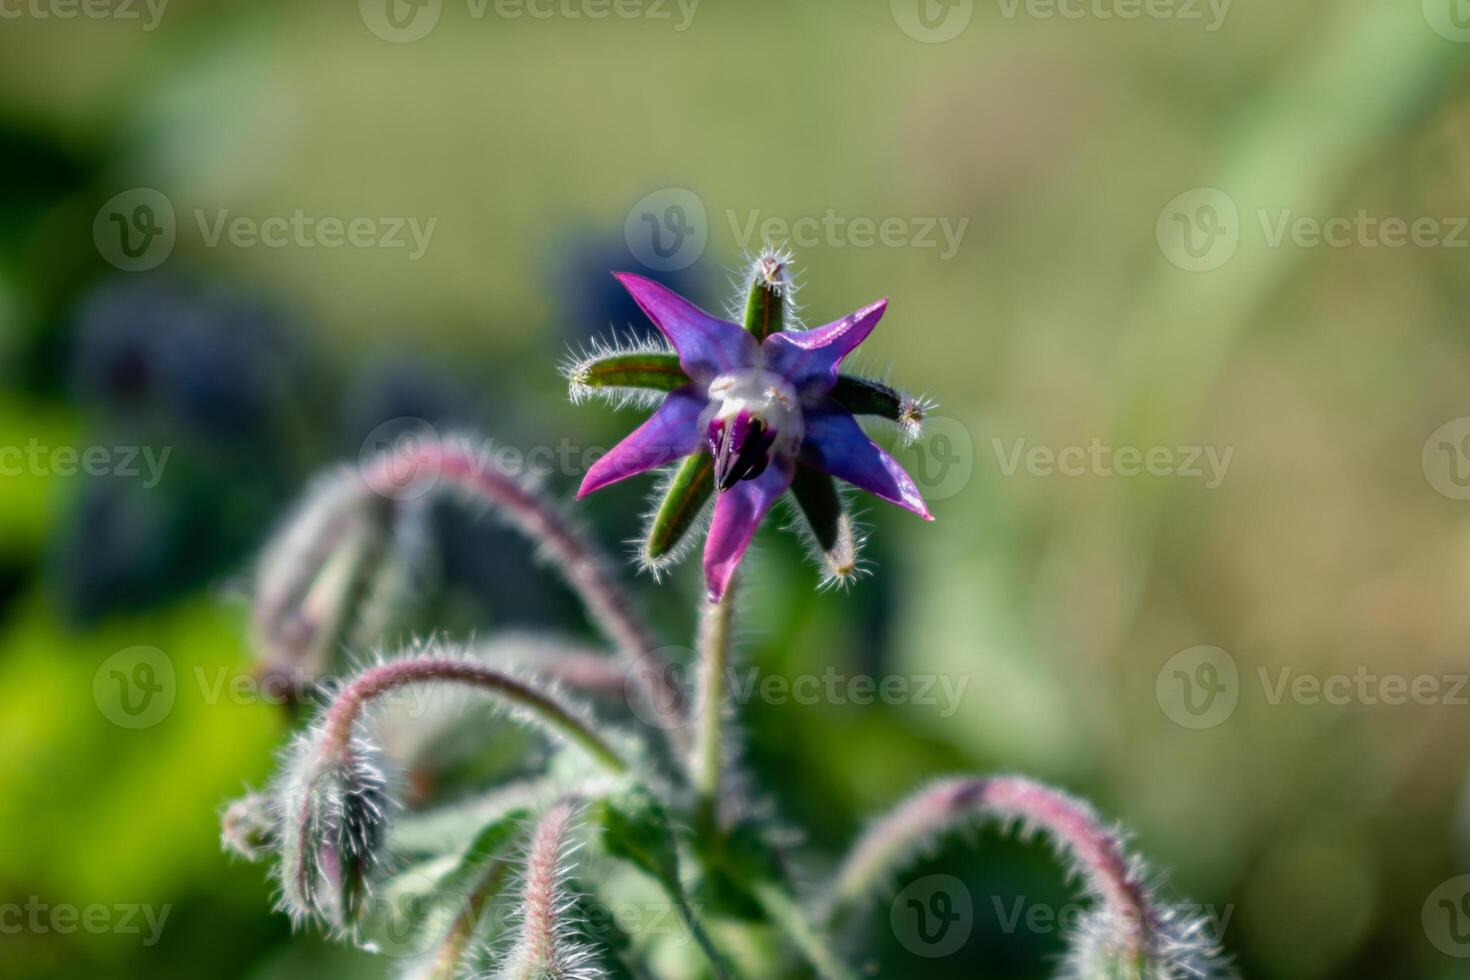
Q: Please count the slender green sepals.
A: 5